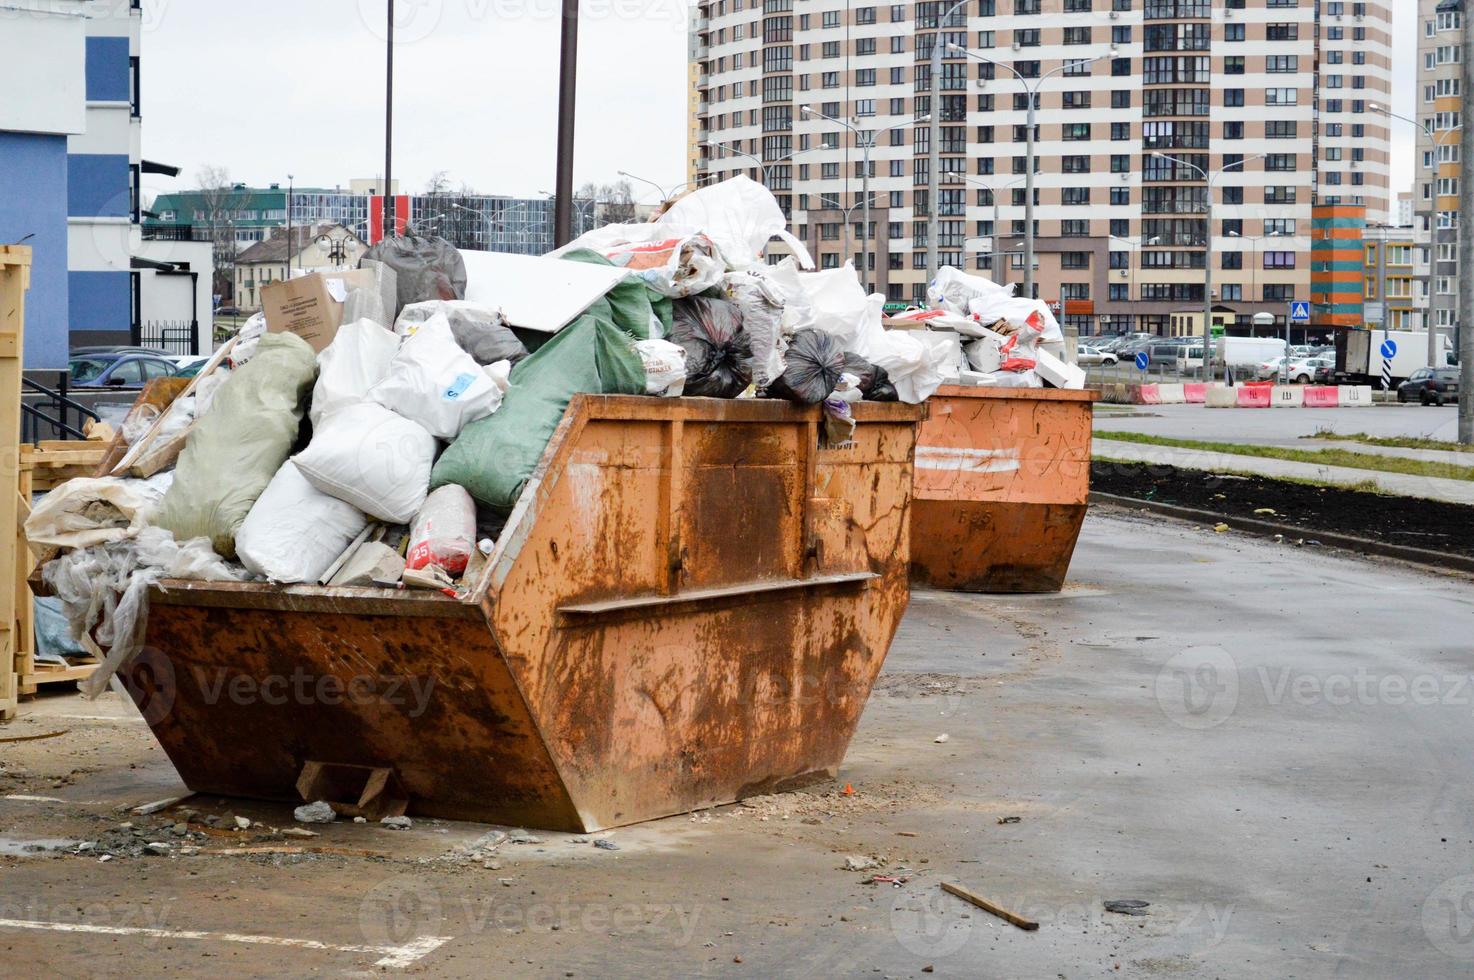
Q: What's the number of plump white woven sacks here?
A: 4